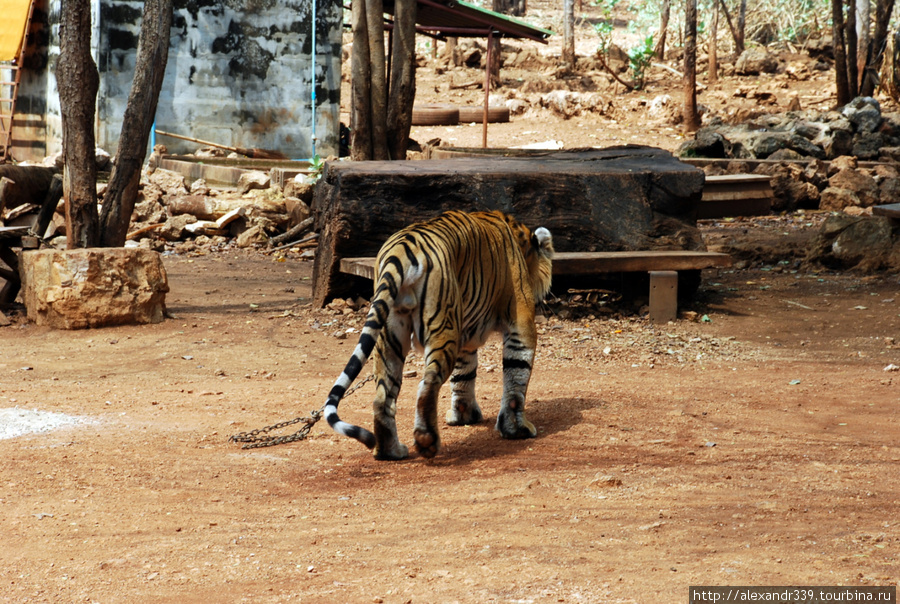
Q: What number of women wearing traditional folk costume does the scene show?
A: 0